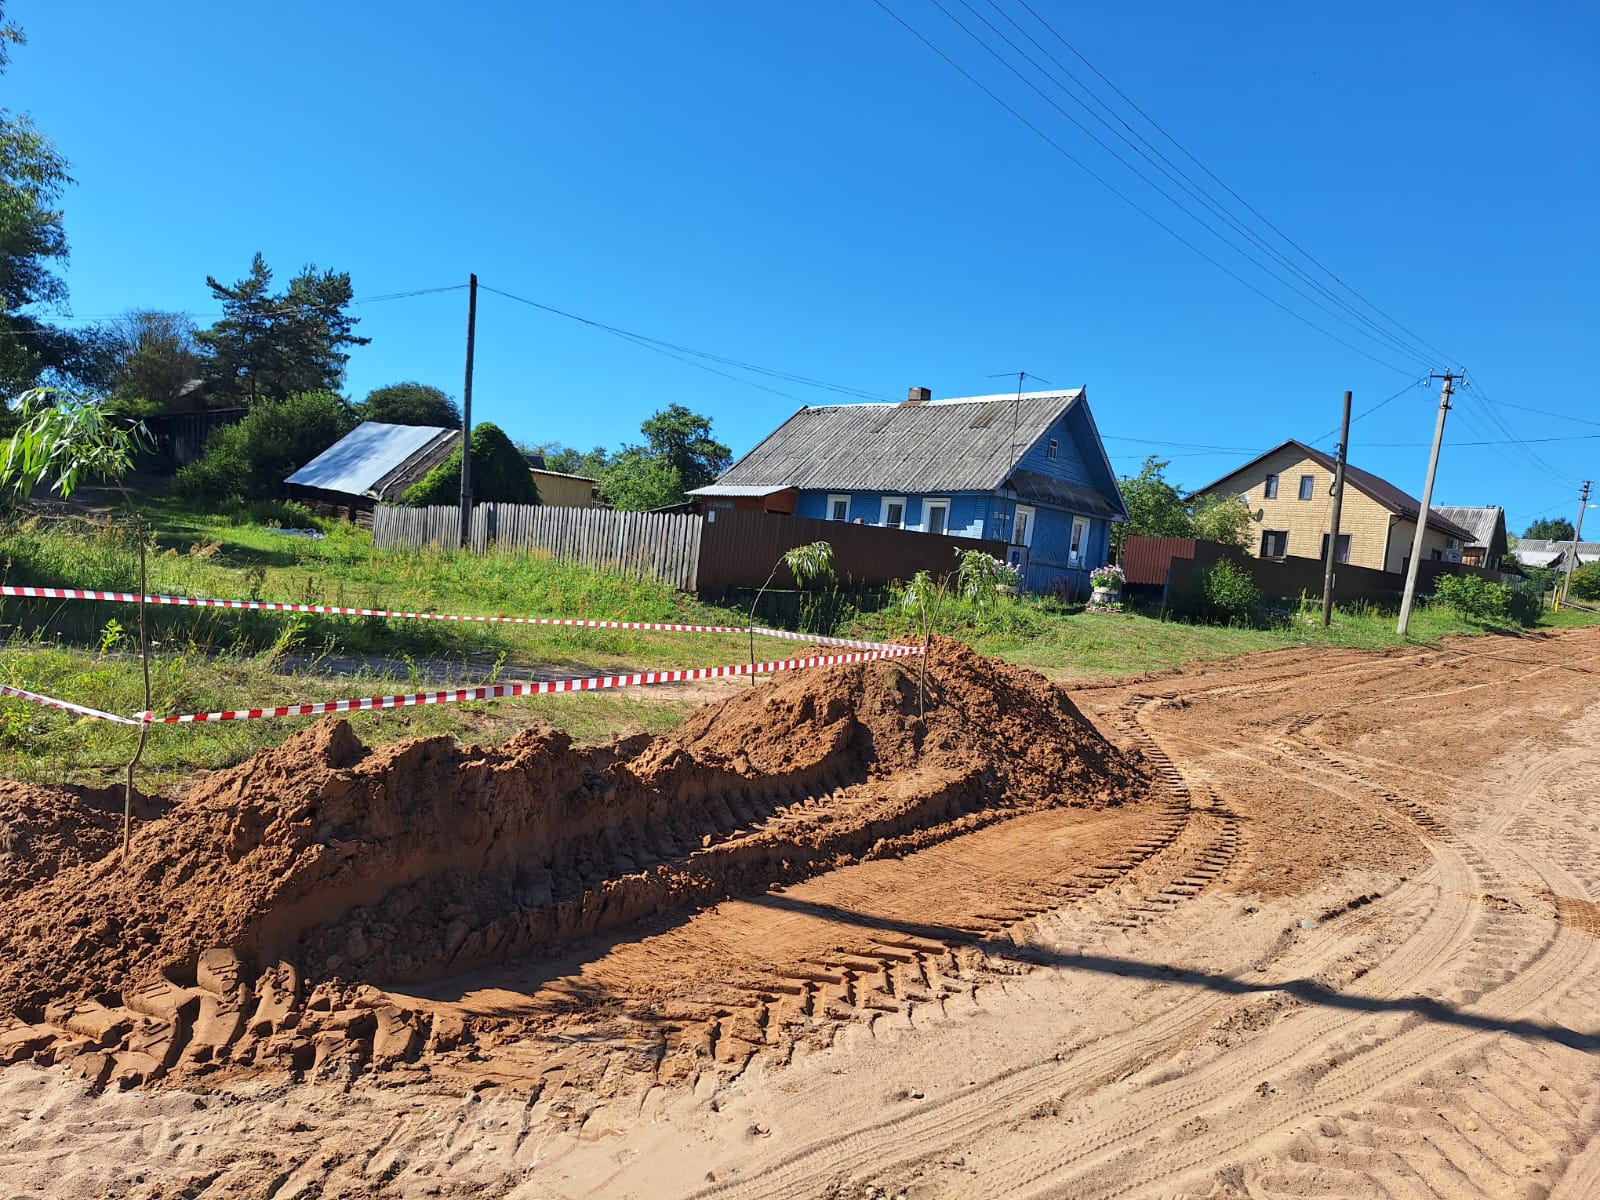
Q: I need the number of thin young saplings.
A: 3